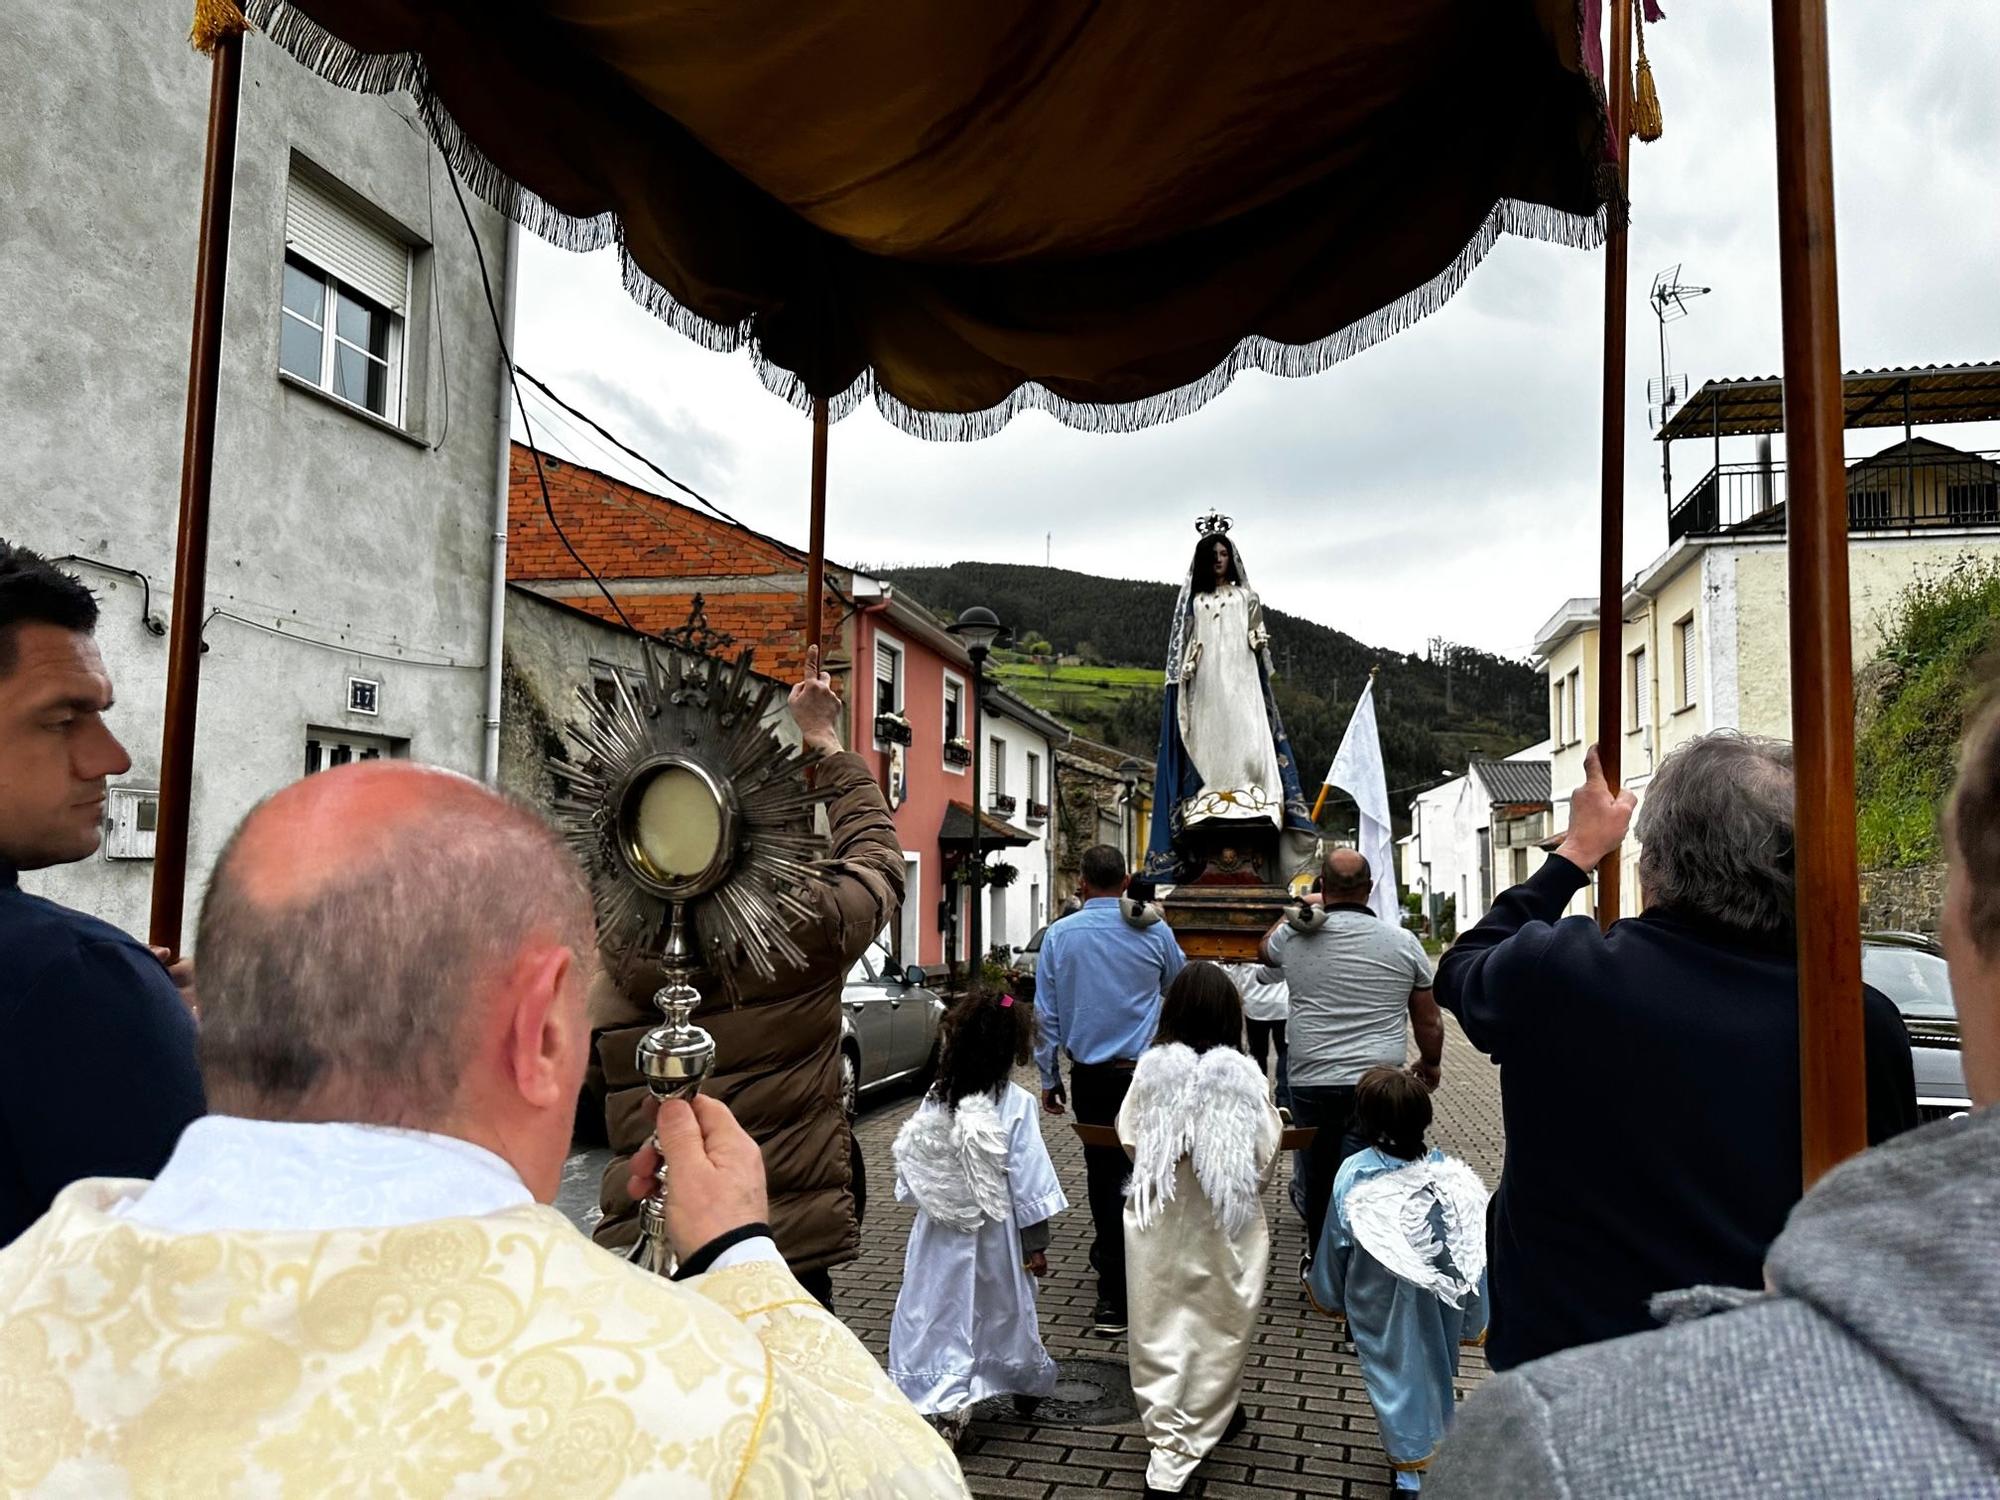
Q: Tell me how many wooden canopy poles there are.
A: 4